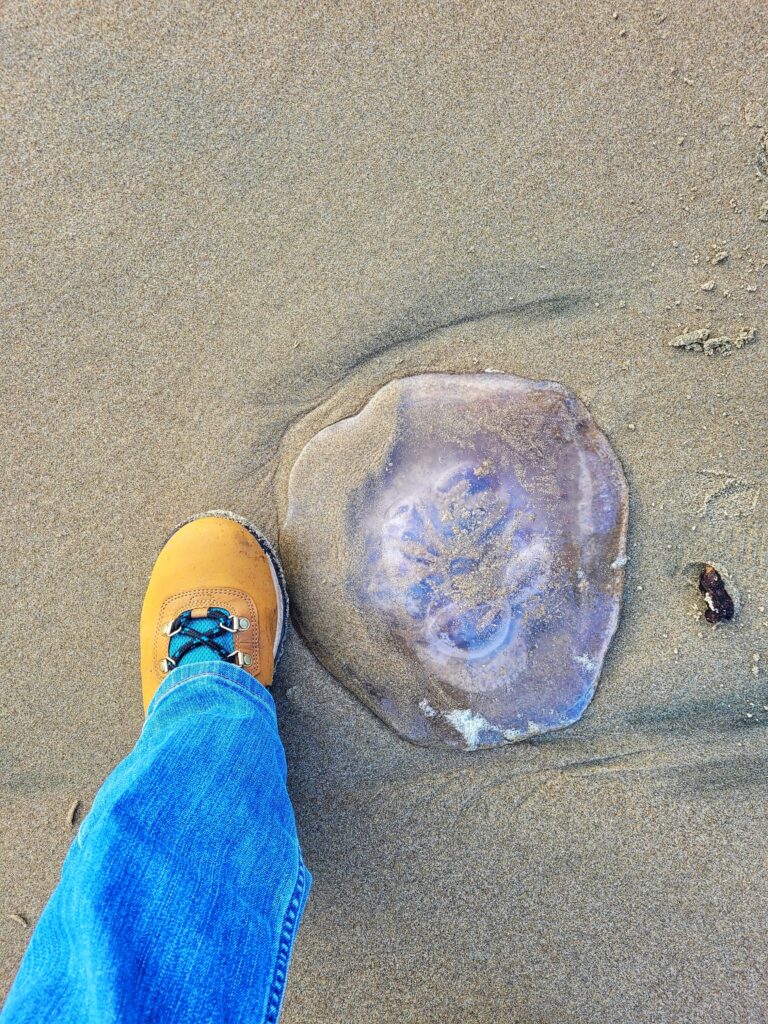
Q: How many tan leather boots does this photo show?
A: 1